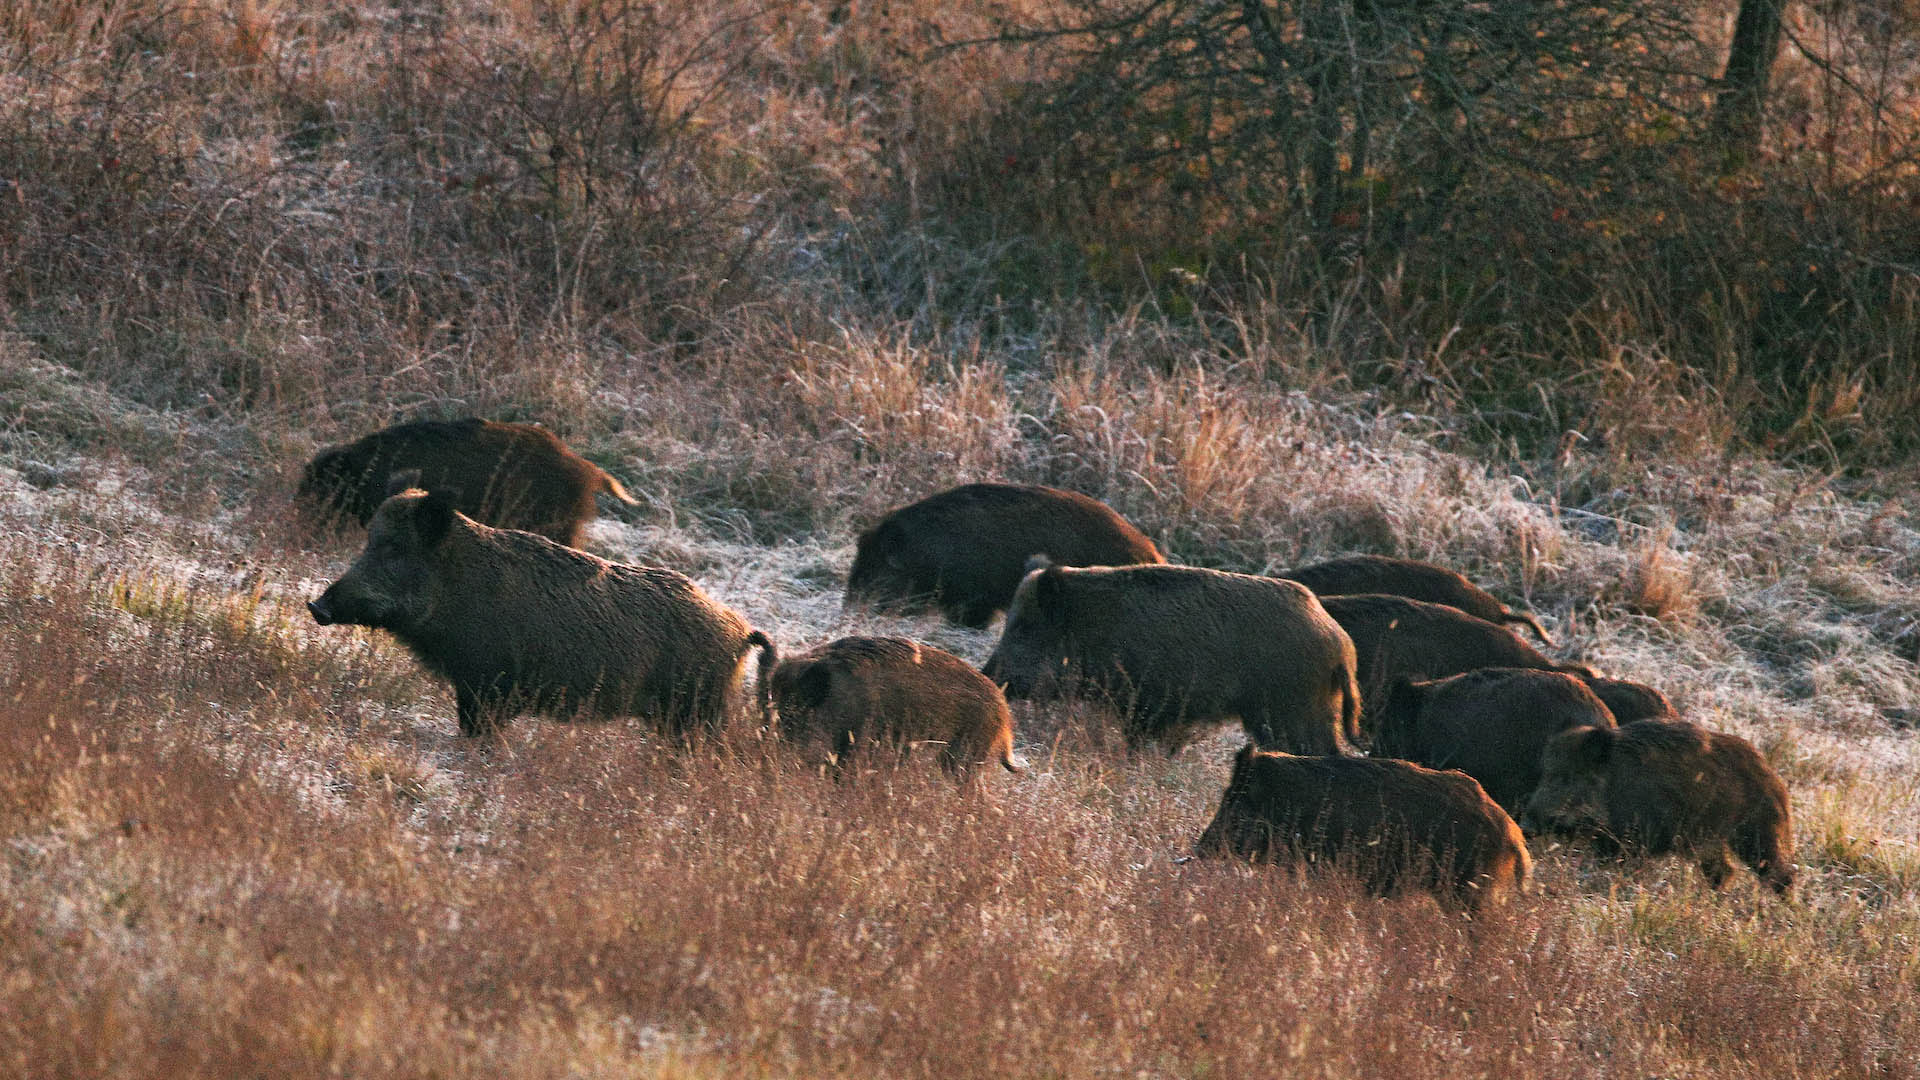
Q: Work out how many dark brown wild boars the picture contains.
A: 11